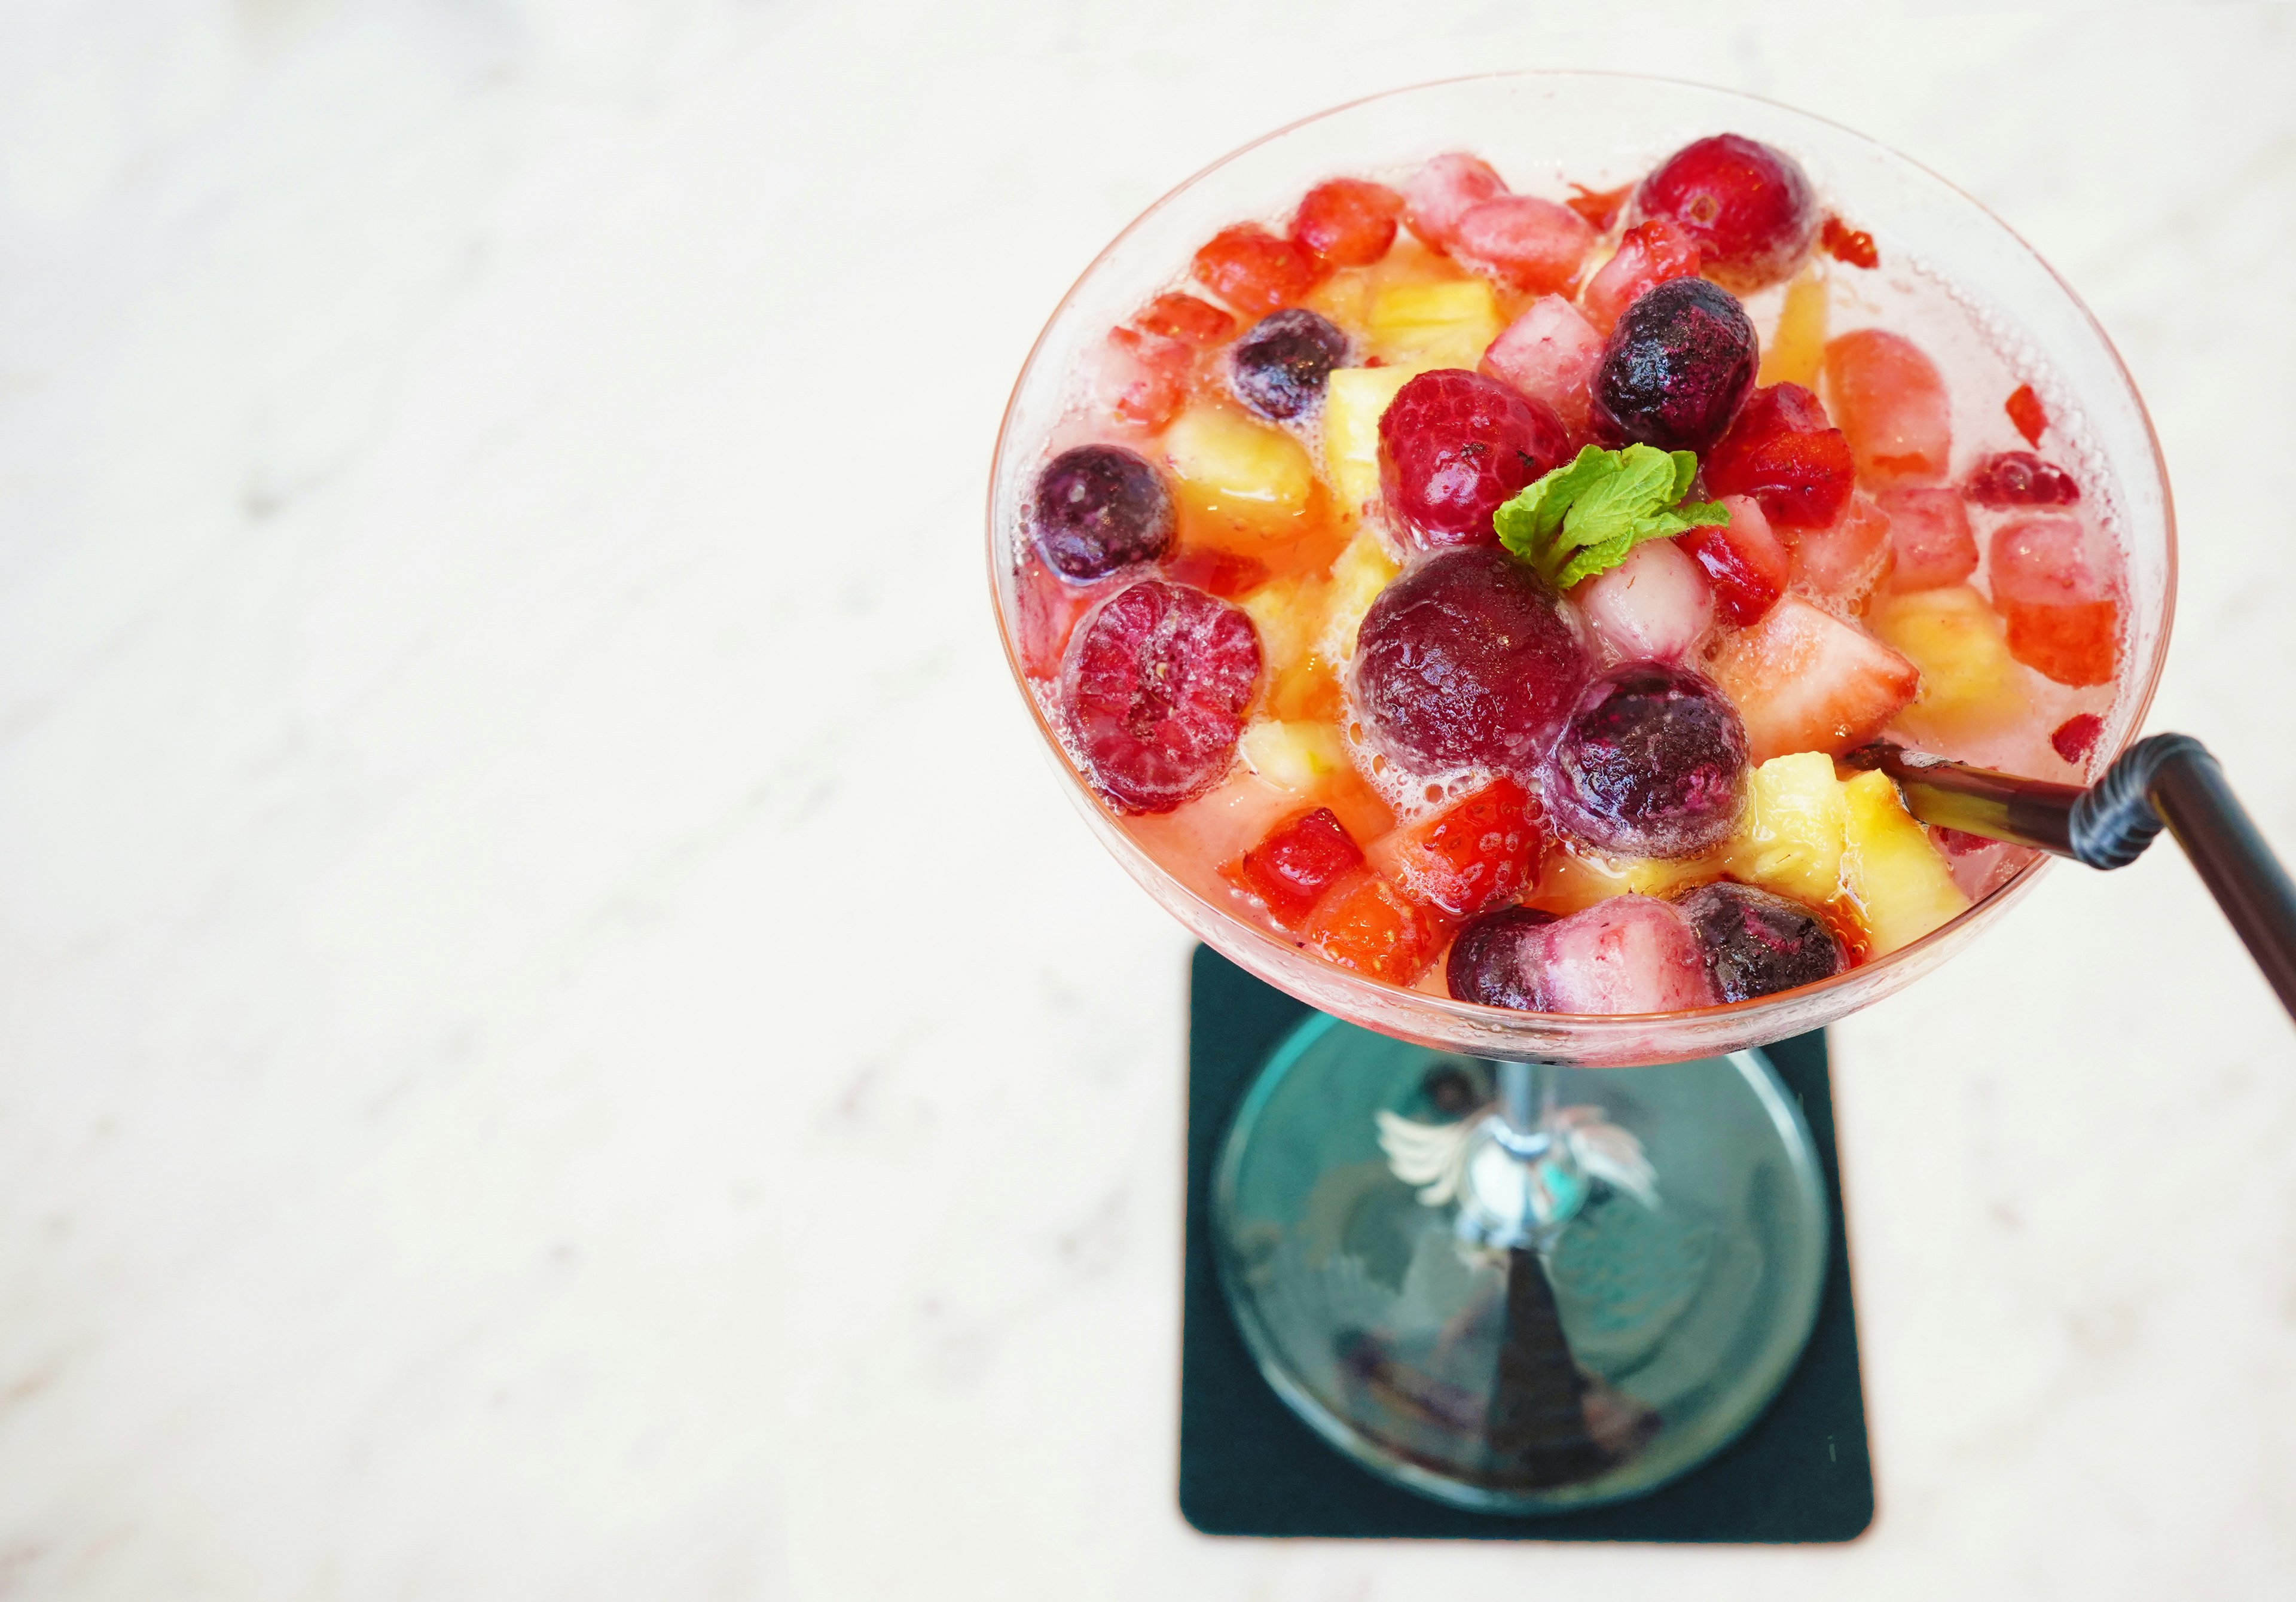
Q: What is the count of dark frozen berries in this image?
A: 7